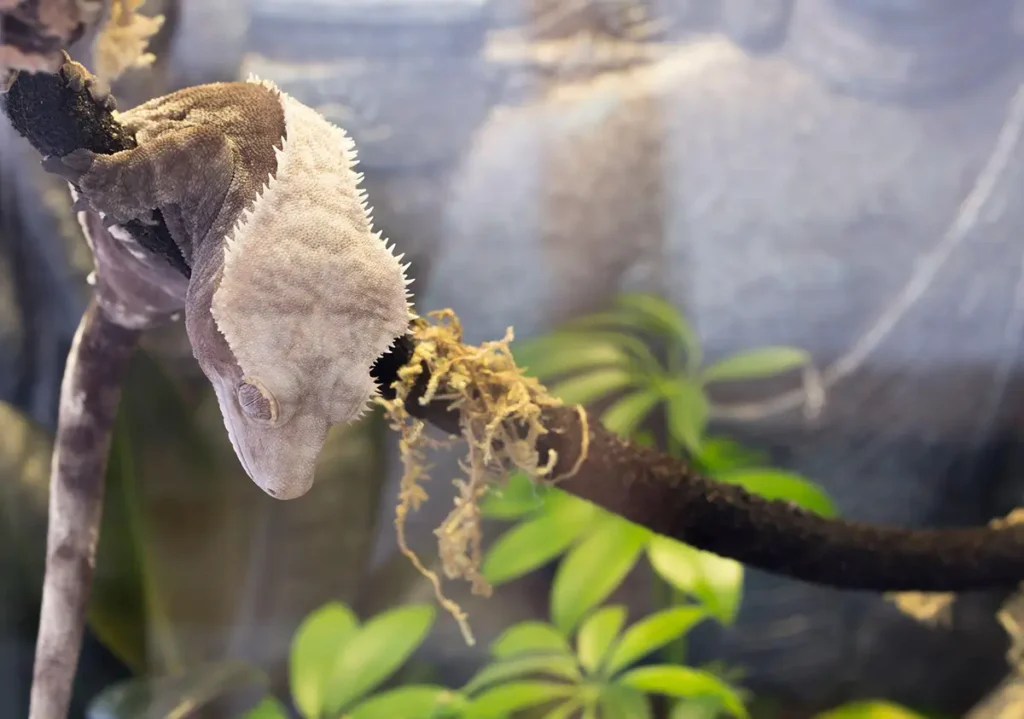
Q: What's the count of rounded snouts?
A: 1